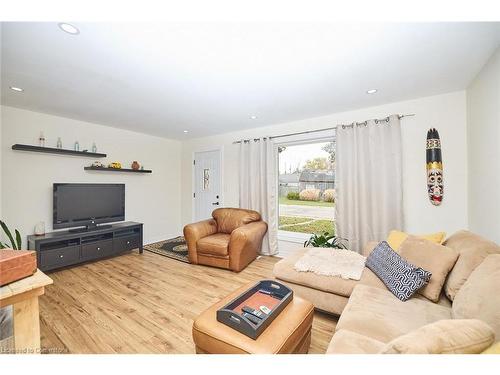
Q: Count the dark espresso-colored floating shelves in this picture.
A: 2